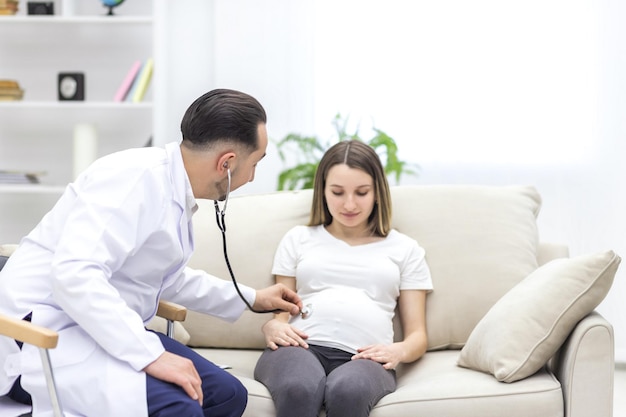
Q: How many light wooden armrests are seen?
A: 2